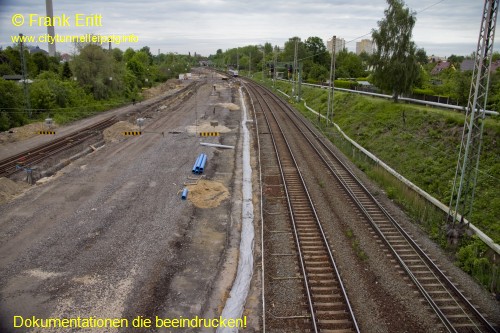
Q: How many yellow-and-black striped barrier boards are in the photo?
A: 3